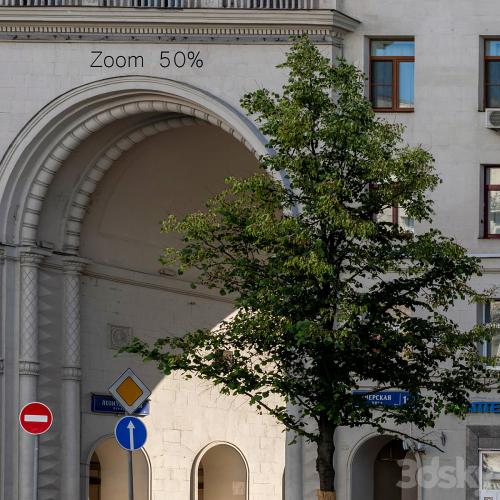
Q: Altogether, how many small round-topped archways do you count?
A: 3